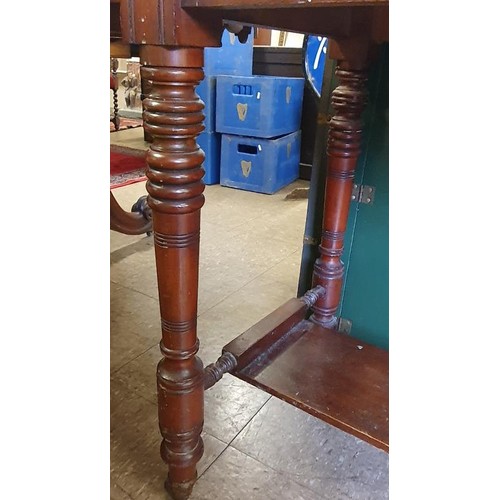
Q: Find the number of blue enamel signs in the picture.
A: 1